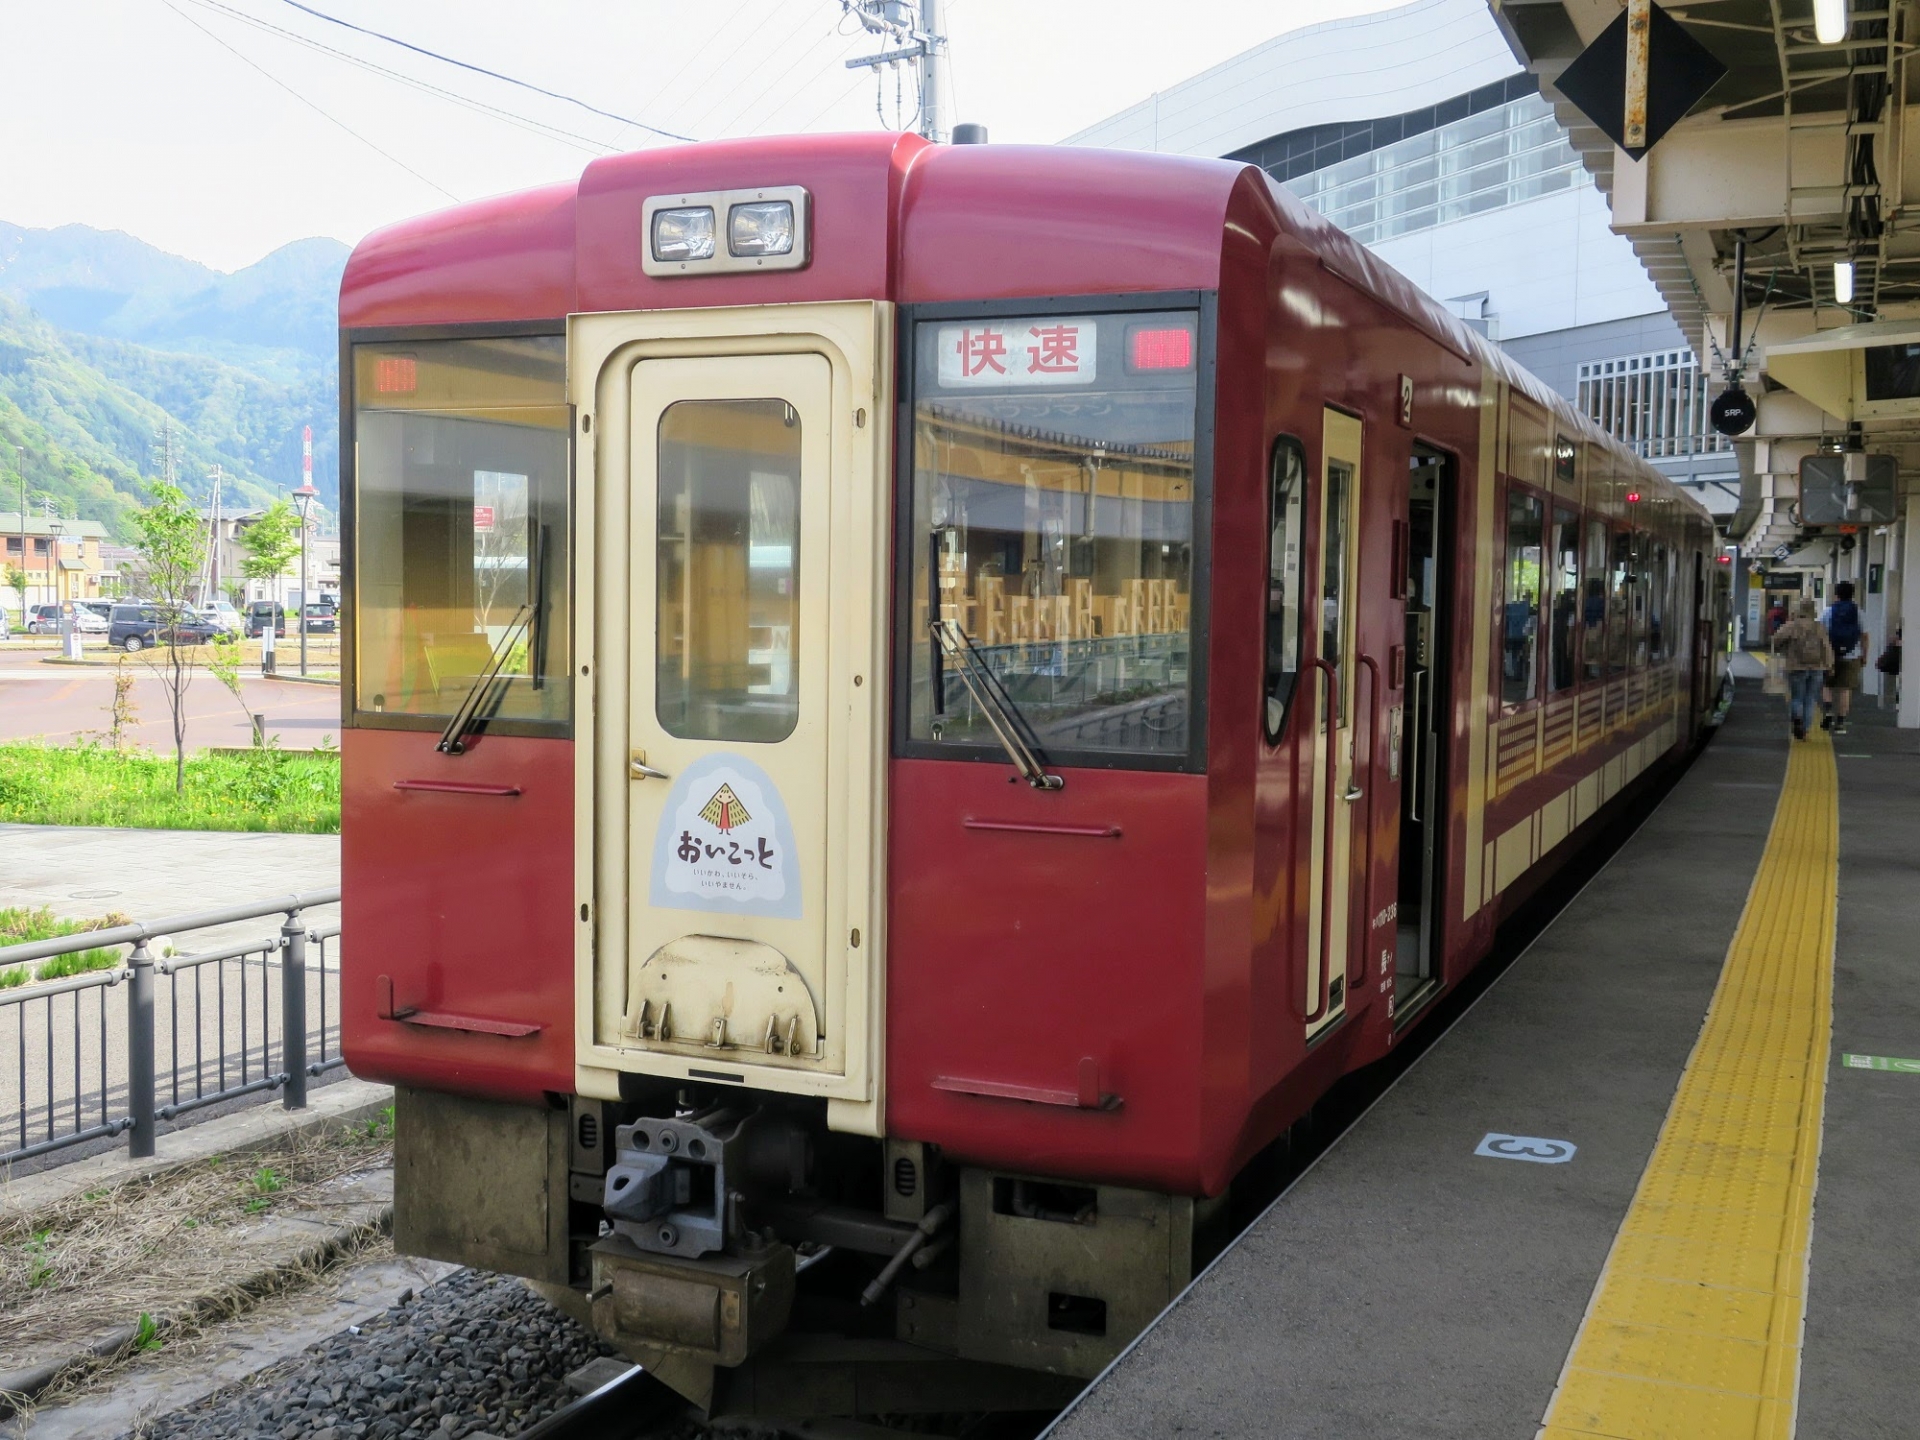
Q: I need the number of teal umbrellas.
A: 0